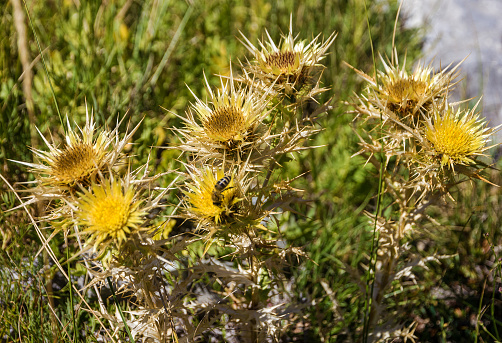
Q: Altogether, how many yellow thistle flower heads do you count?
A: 7